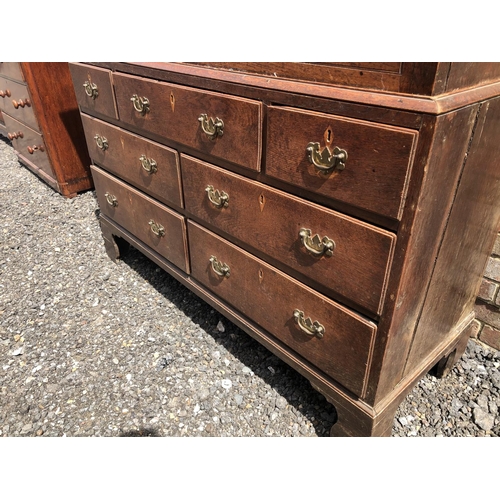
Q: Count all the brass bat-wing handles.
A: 12